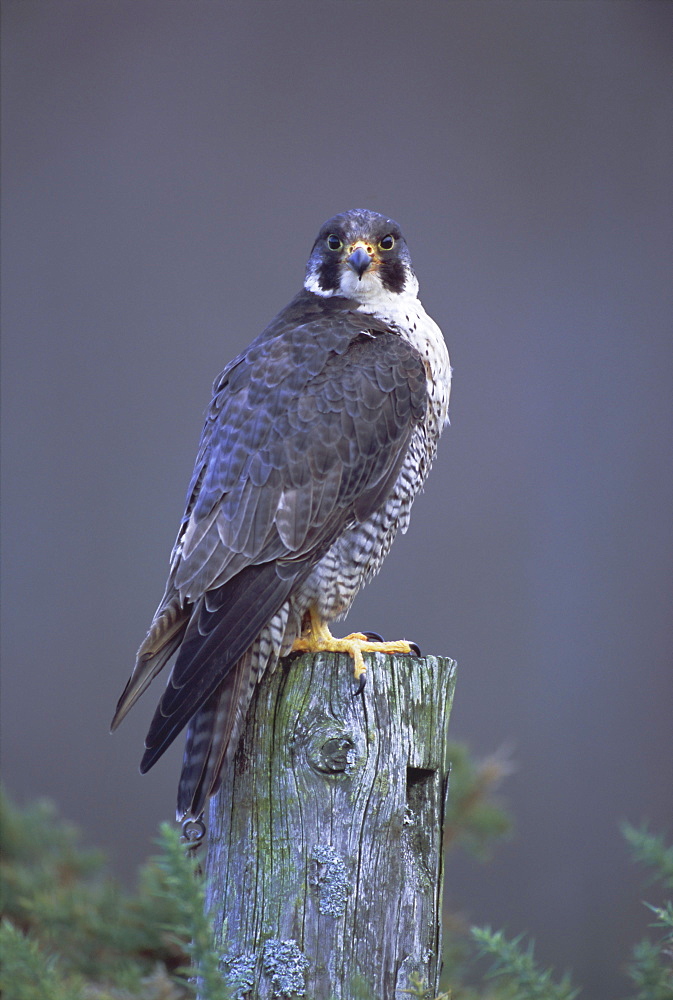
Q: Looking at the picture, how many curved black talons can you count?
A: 3